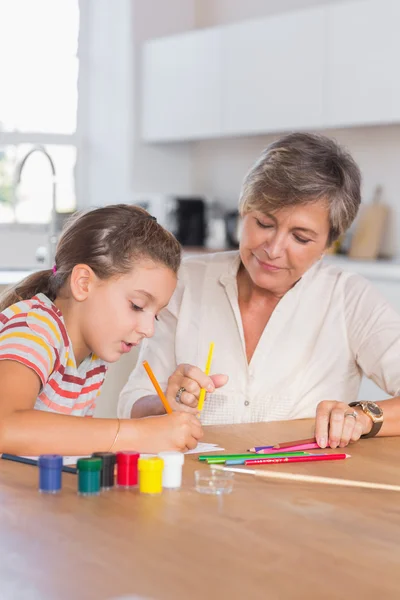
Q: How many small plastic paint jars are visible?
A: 6